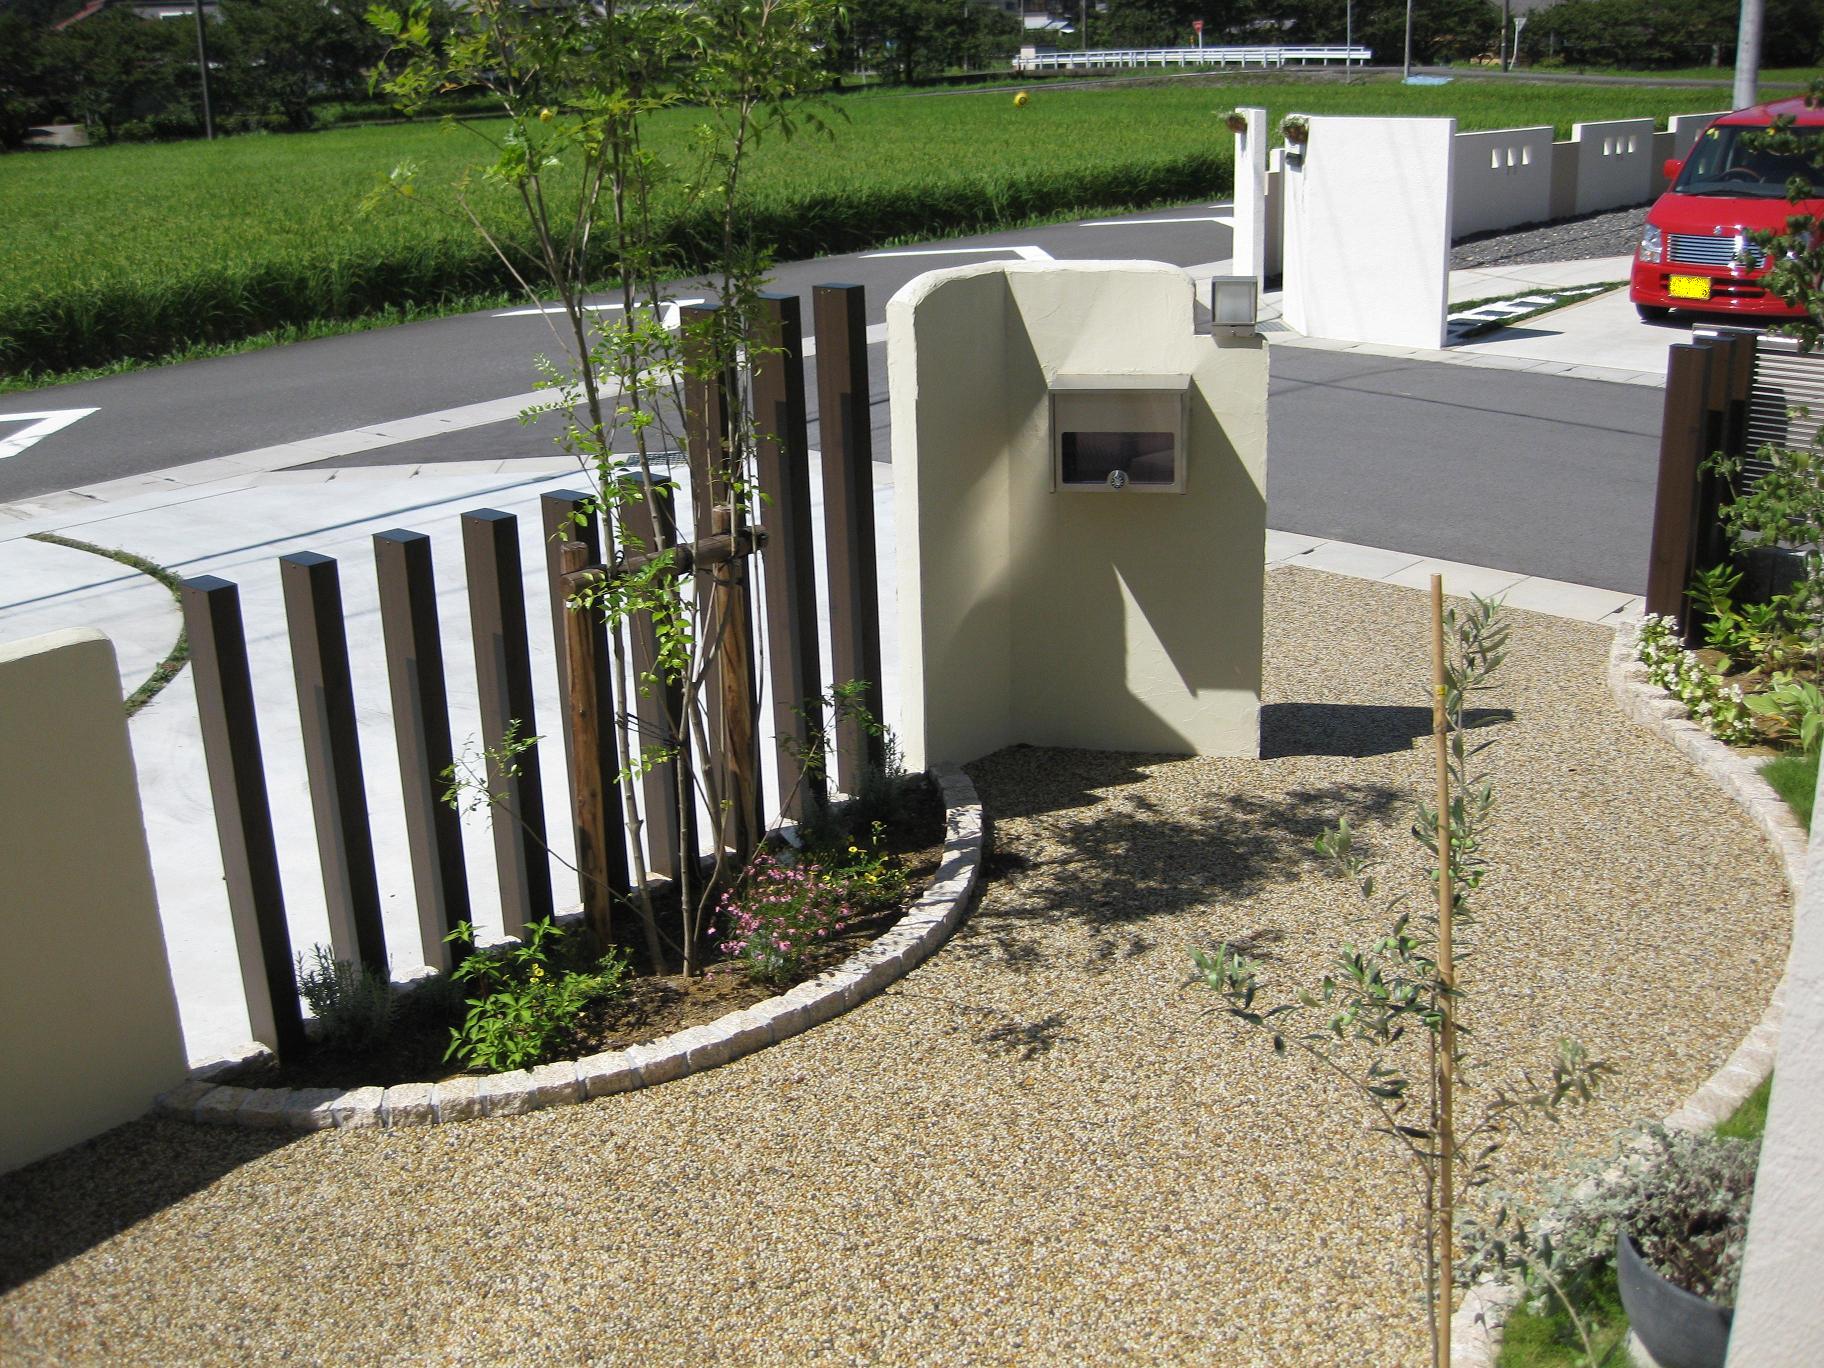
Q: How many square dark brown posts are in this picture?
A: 12